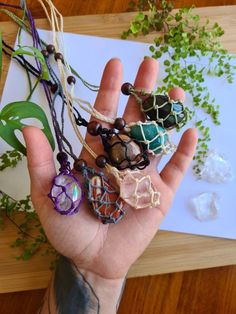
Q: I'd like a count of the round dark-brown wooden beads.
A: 11